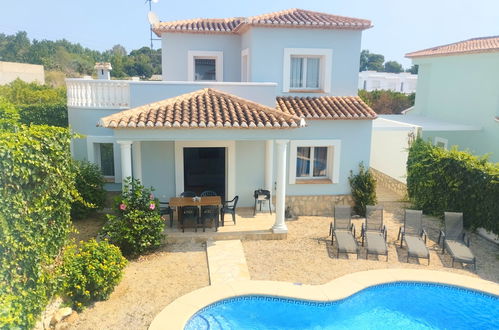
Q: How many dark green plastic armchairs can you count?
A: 6